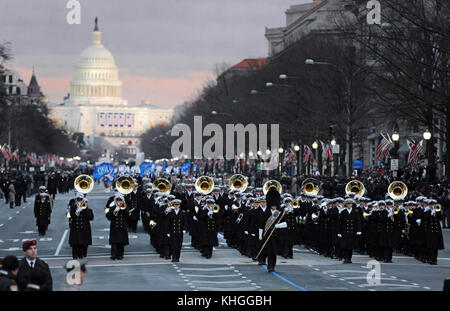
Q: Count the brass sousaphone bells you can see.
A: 9